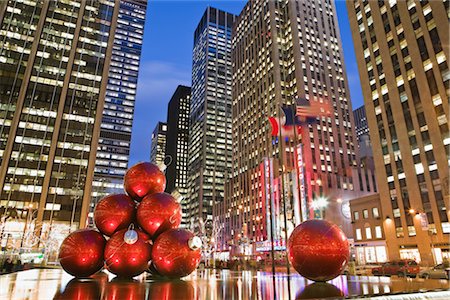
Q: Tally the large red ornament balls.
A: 7